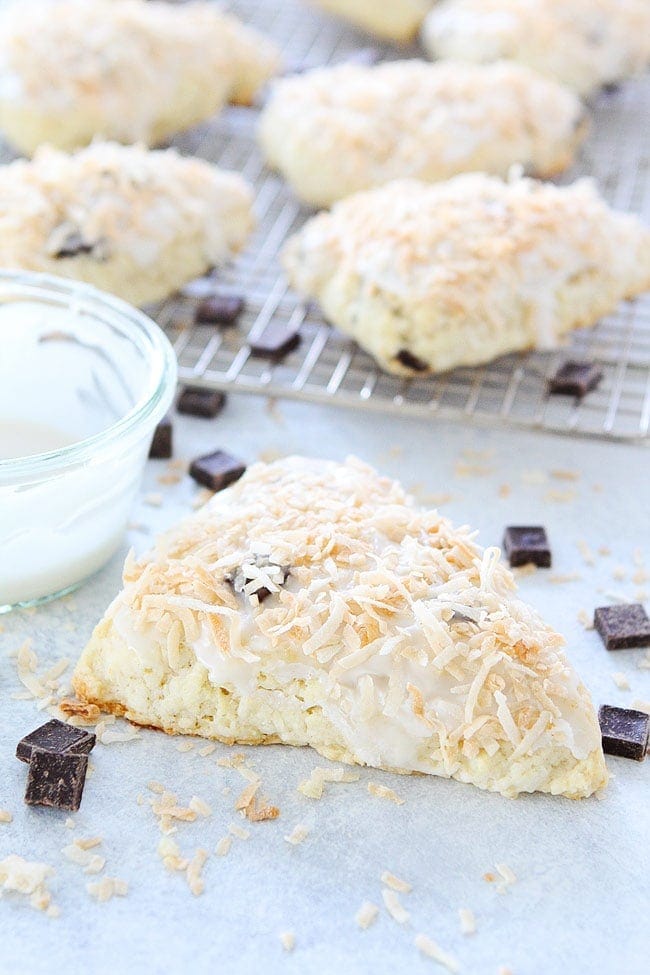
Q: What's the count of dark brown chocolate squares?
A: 11